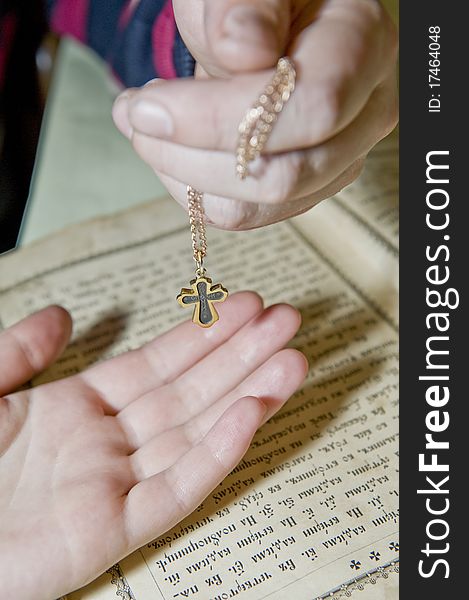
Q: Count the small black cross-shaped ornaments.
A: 3